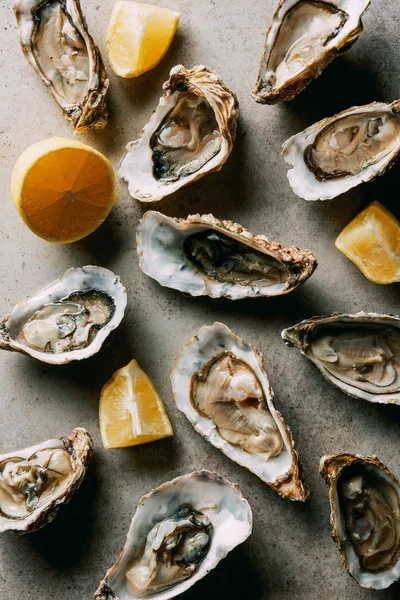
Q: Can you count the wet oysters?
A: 11